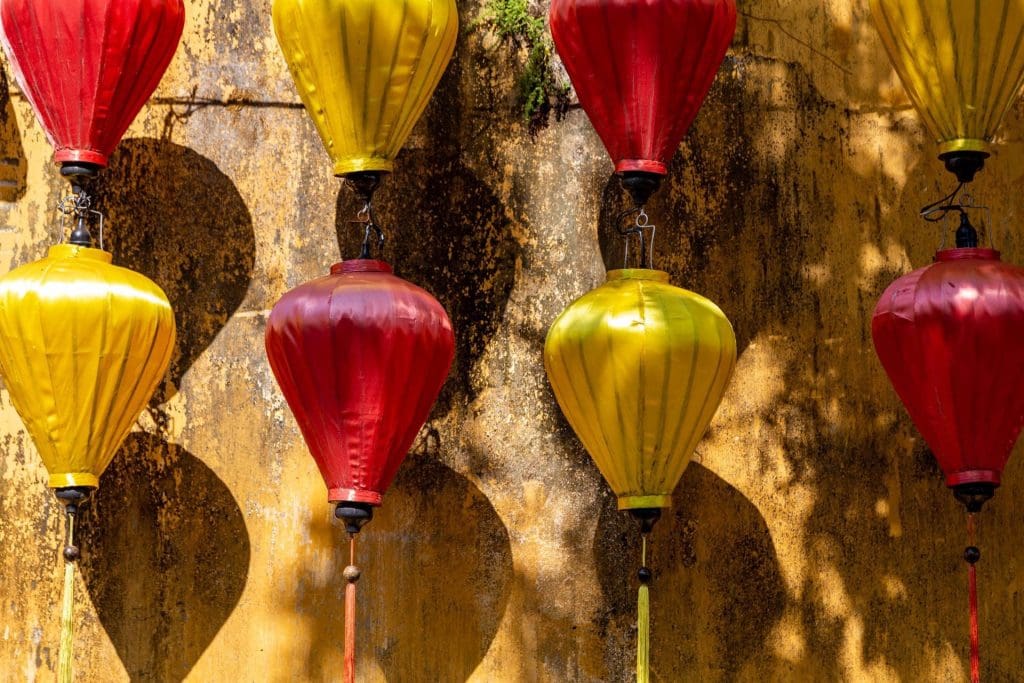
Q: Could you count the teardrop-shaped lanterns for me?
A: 8